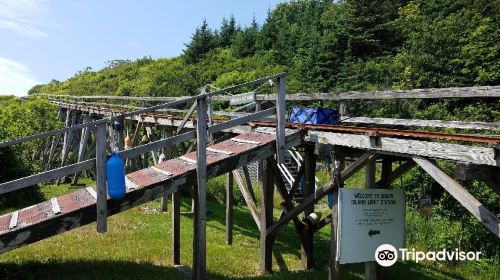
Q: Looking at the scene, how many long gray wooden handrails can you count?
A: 4